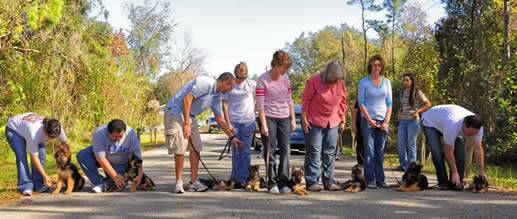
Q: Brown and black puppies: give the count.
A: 8